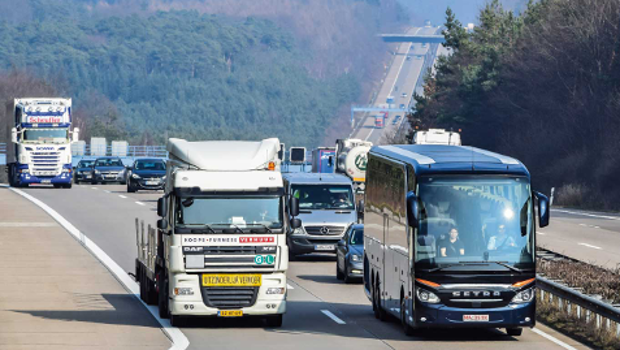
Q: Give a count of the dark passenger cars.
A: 4